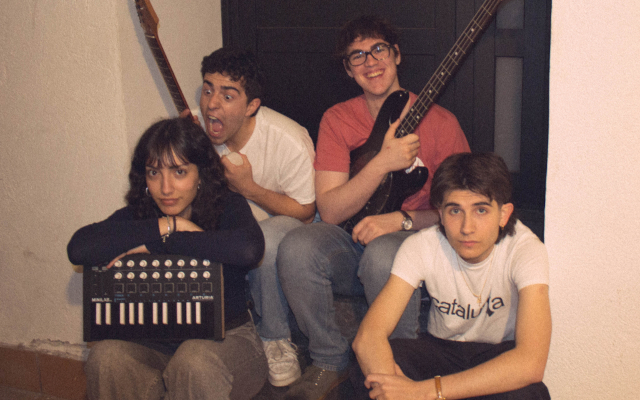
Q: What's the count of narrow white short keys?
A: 10